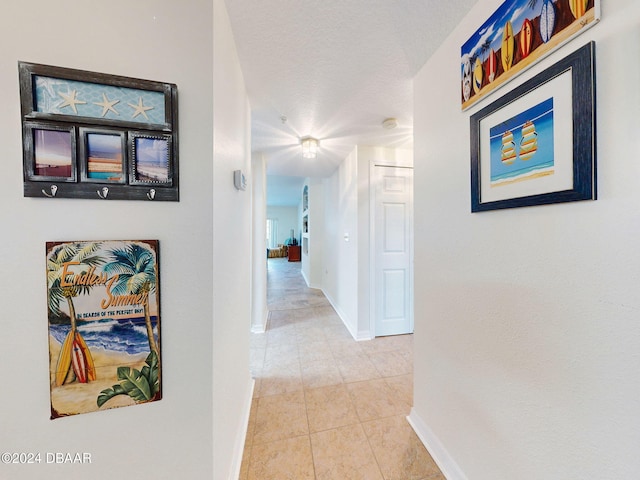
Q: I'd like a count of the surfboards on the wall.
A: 10